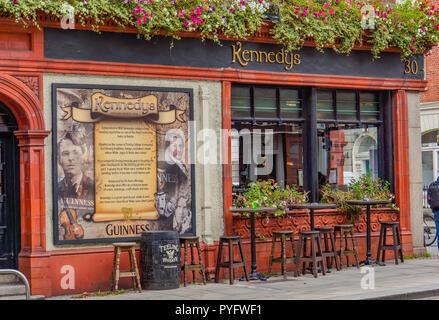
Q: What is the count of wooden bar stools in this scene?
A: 8